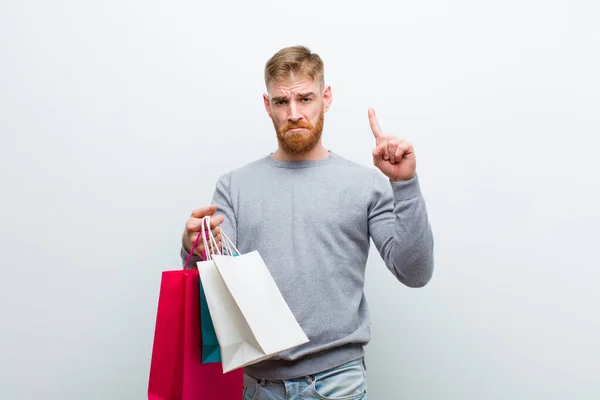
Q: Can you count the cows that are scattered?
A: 0